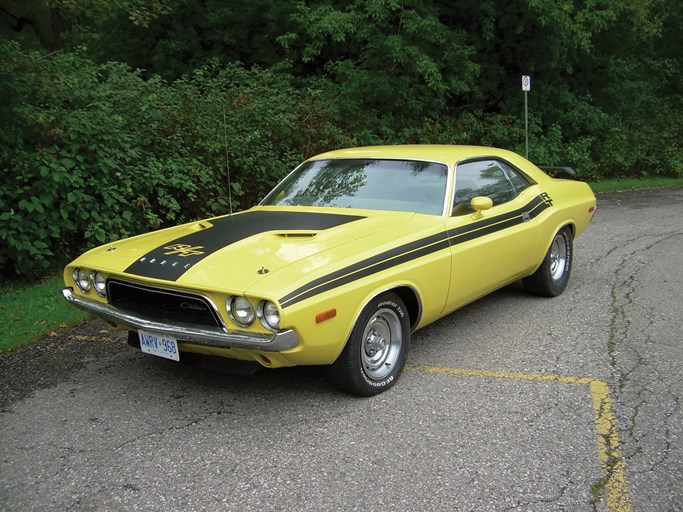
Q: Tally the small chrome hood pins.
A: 2